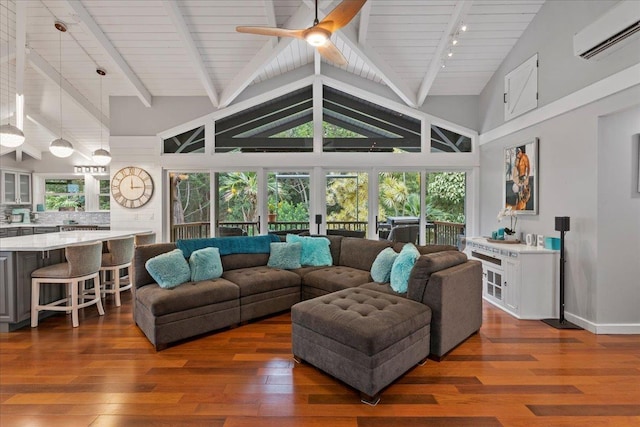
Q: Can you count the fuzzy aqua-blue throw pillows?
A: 6